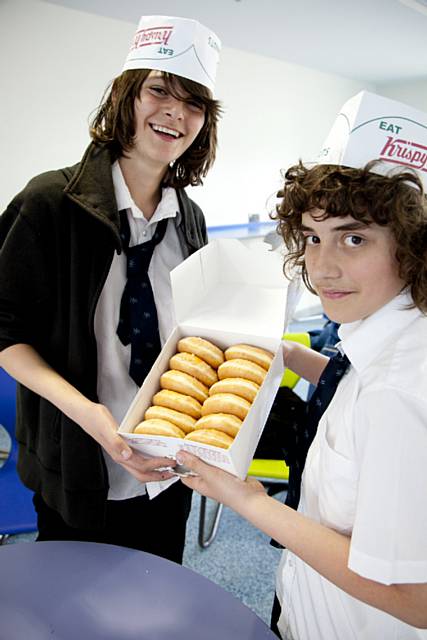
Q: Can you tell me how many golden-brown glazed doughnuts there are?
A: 12